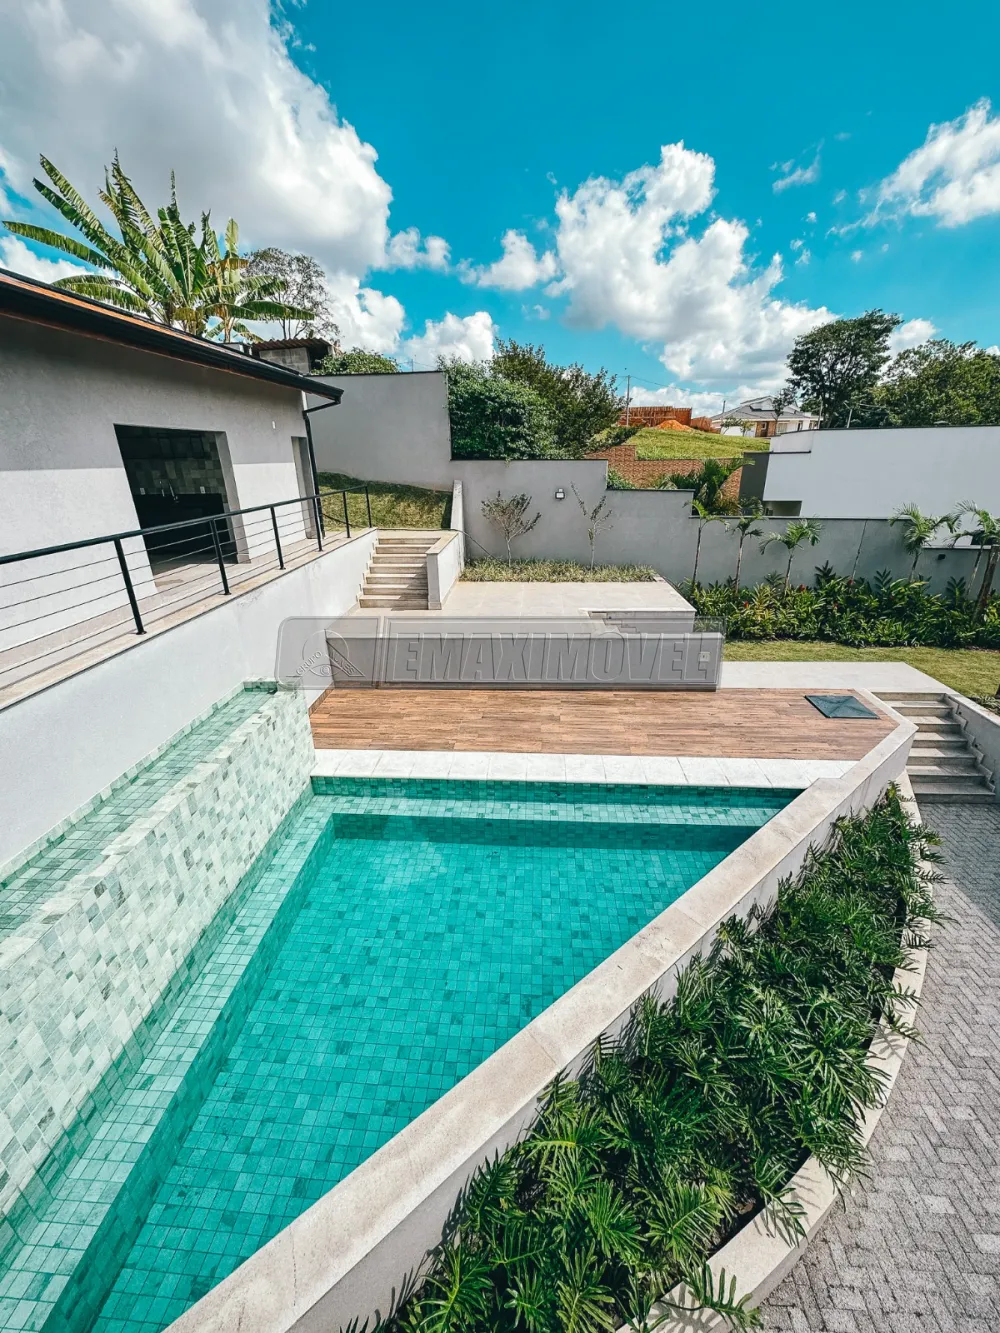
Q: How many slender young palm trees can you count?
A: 5